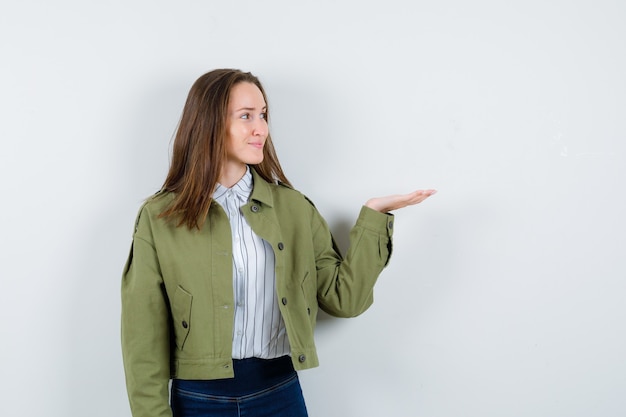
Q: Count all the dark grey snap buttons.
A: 7